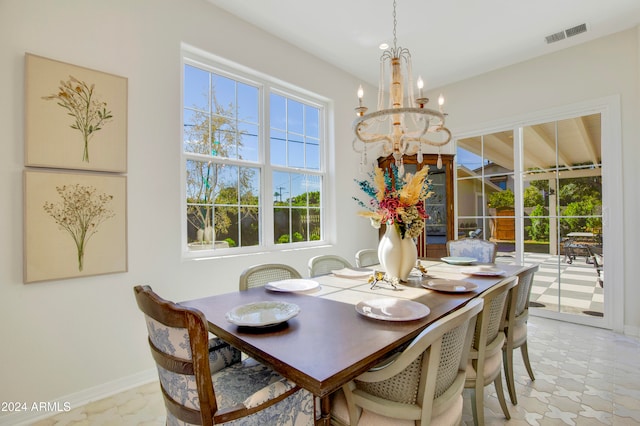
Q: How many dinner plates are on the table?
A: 7